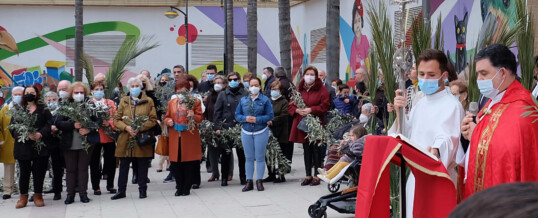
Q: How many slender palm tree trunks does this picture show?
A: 5